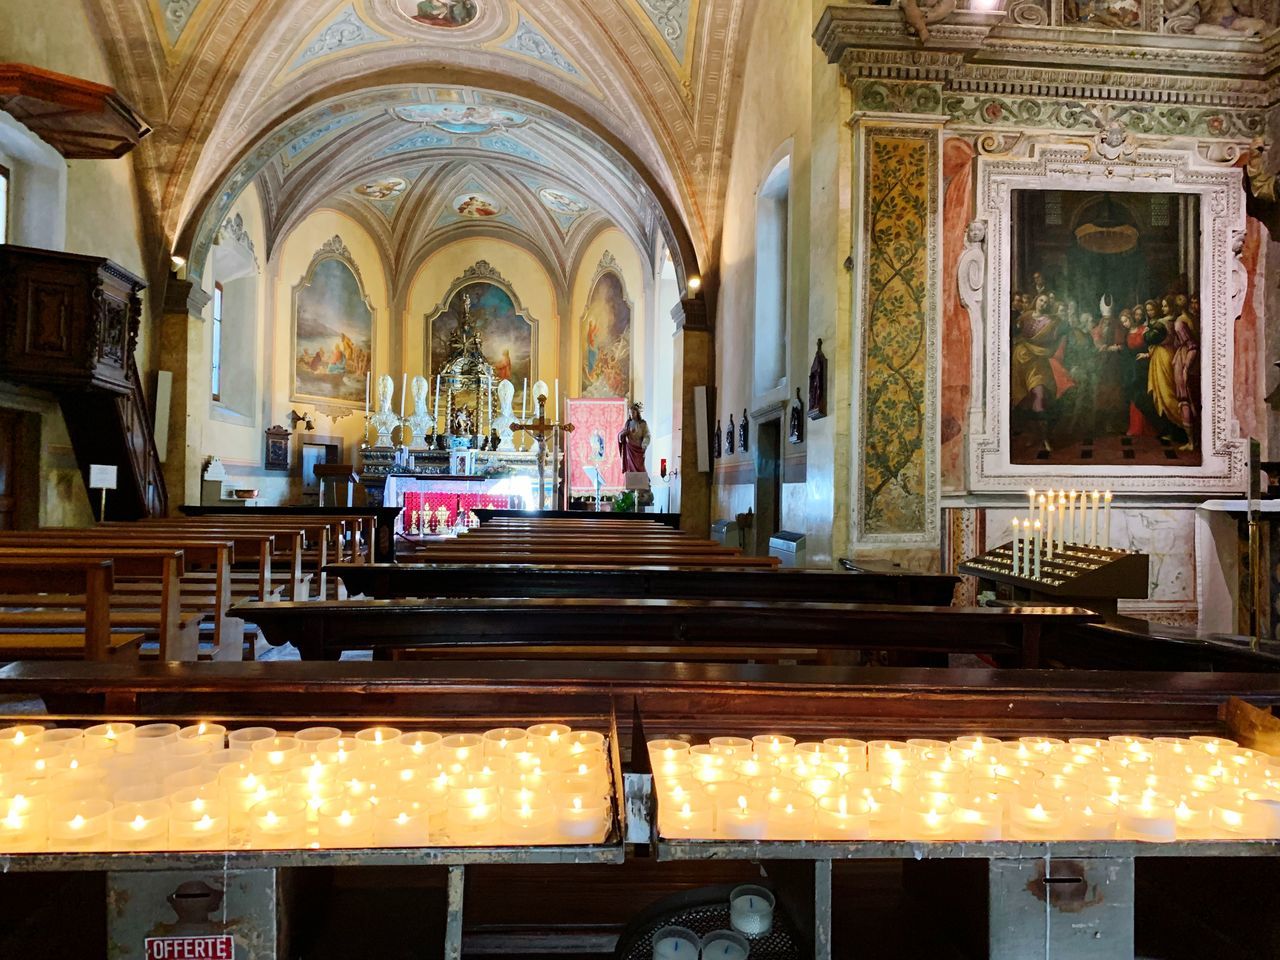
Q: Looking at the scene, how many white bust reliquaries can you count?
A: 4